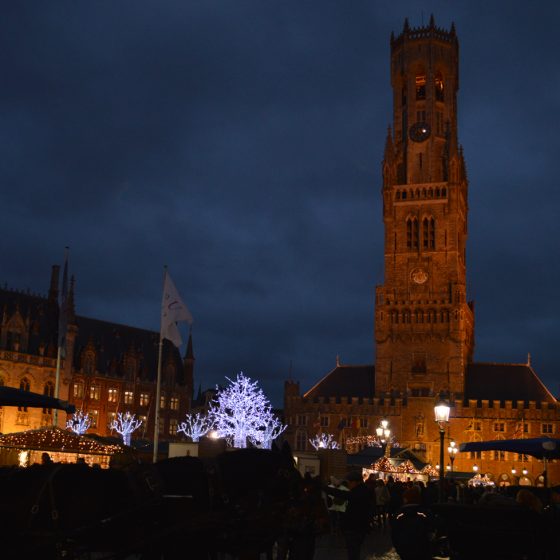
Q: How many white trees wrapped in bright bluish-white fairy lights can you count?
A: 6